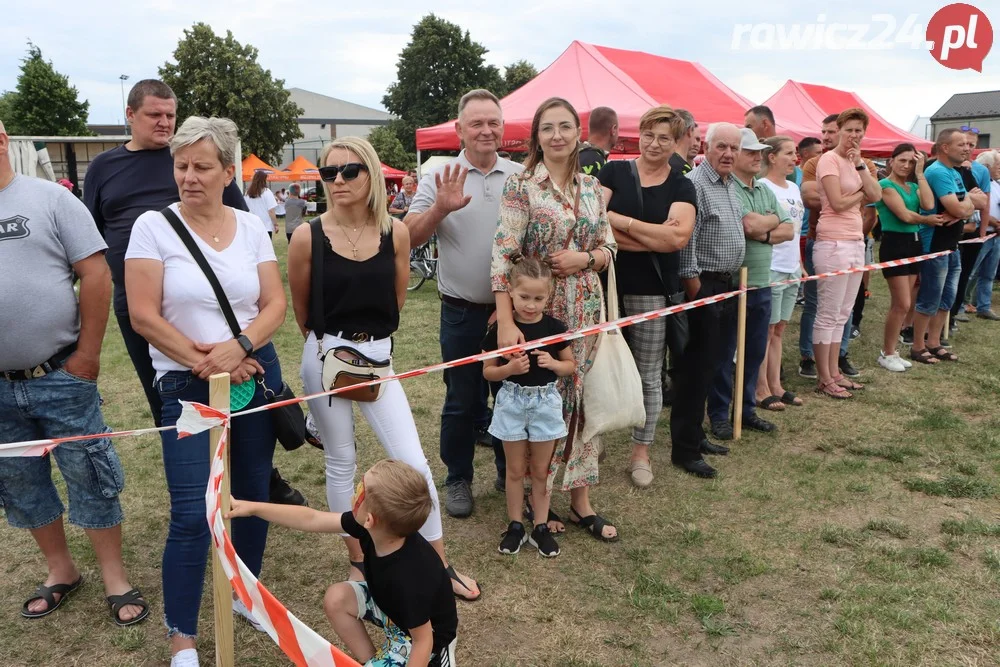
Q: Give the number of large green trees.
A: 3